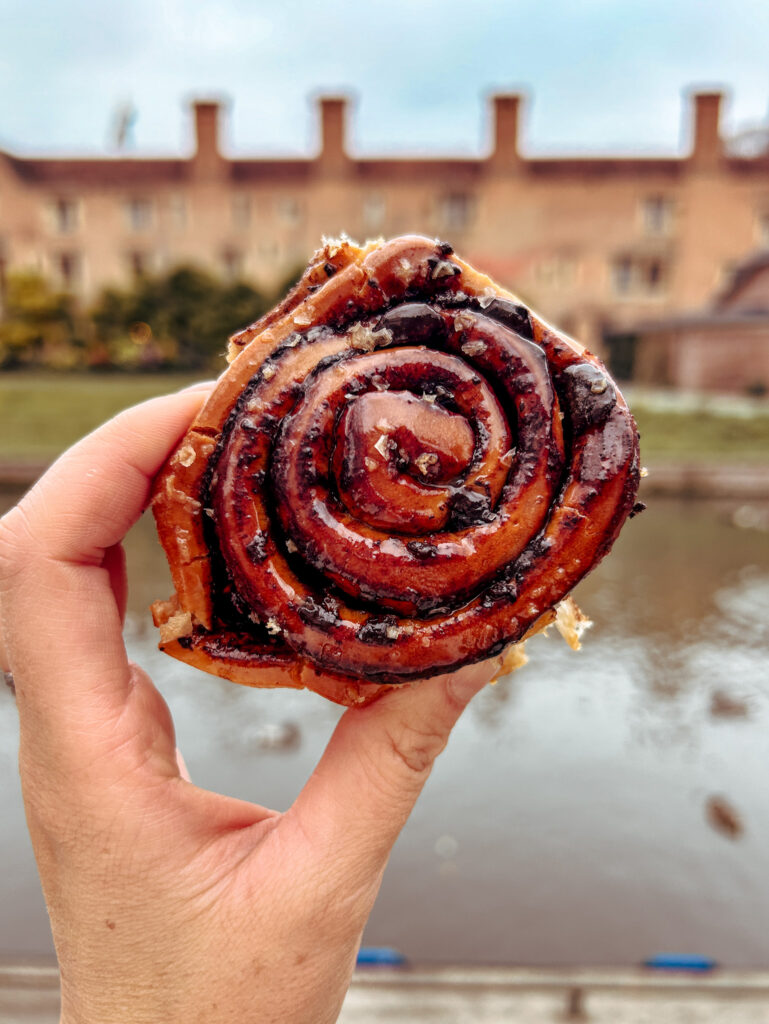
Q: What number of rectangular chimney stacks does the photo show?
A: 4